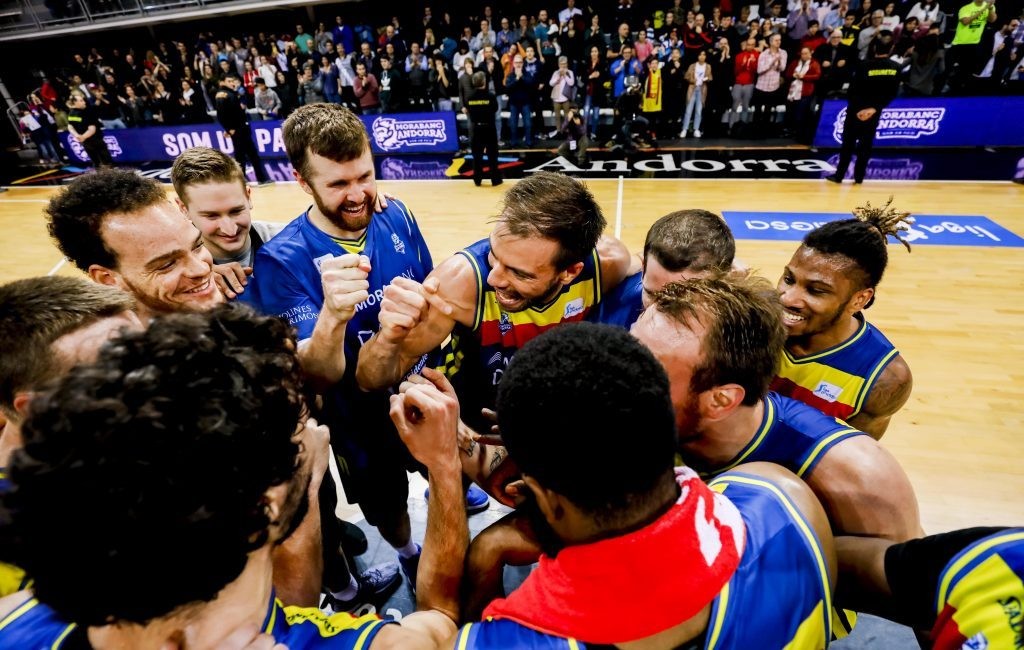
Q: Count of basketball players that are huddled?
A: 11